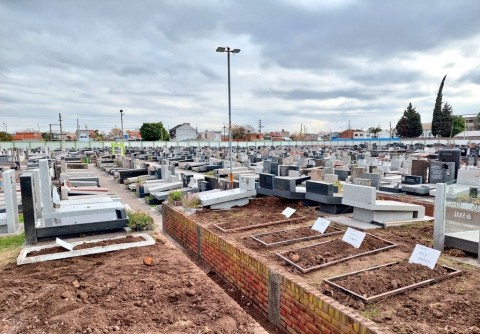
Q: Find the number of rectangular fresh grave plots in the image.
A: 5